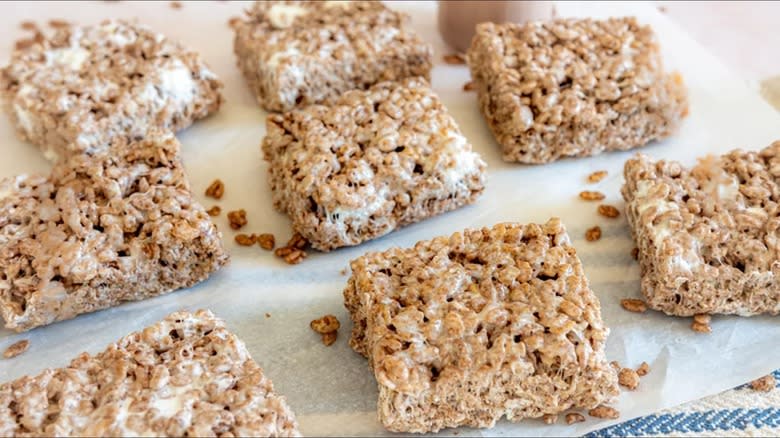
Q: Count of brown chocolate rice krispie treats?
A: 8